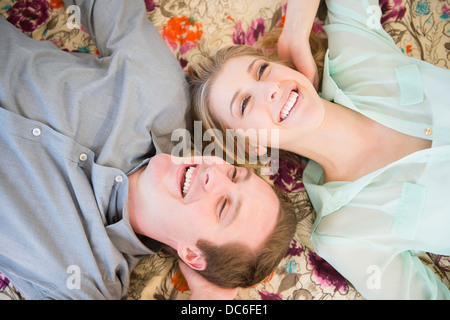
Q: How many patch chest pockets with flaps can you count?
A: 2